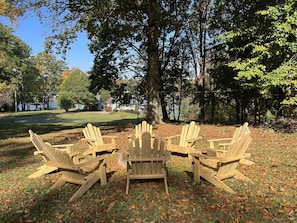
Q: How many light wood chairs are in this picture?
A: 8